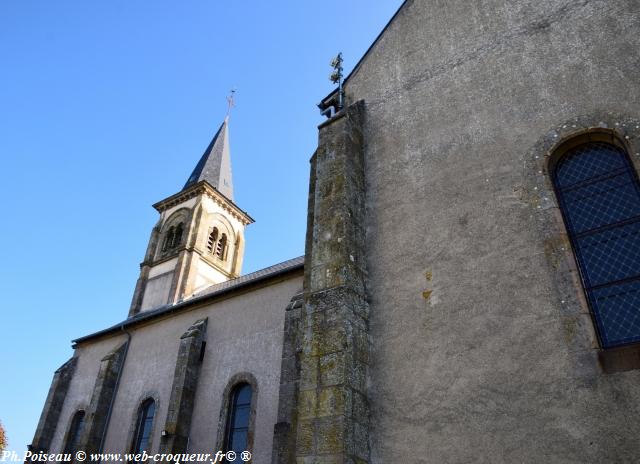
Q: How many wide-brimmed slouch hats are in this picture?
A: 0